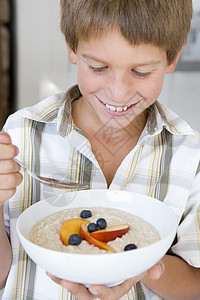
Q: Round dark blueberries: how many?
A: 5